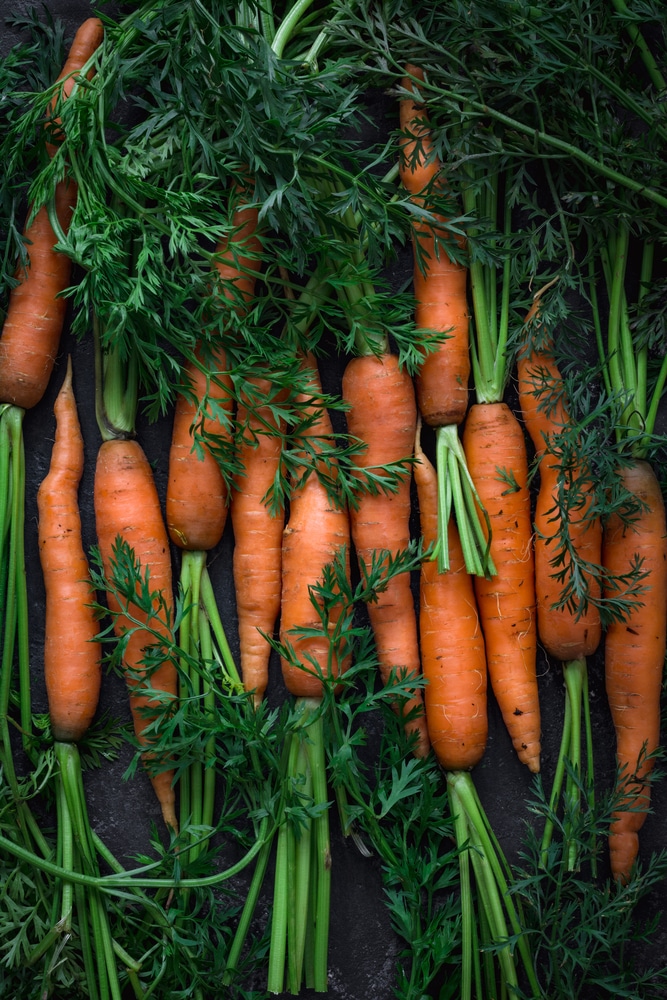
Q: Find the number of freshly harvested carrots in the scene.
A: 12